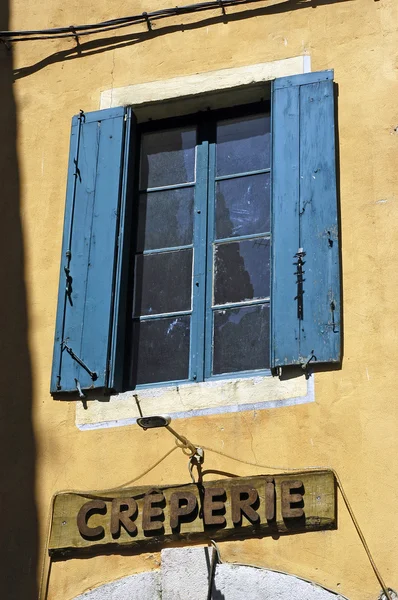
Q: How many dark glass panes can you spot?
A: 8